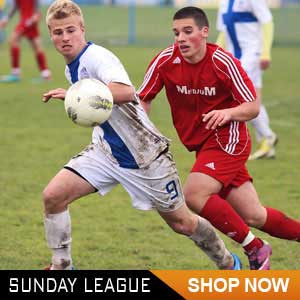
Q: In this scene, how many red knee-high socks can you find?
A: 4